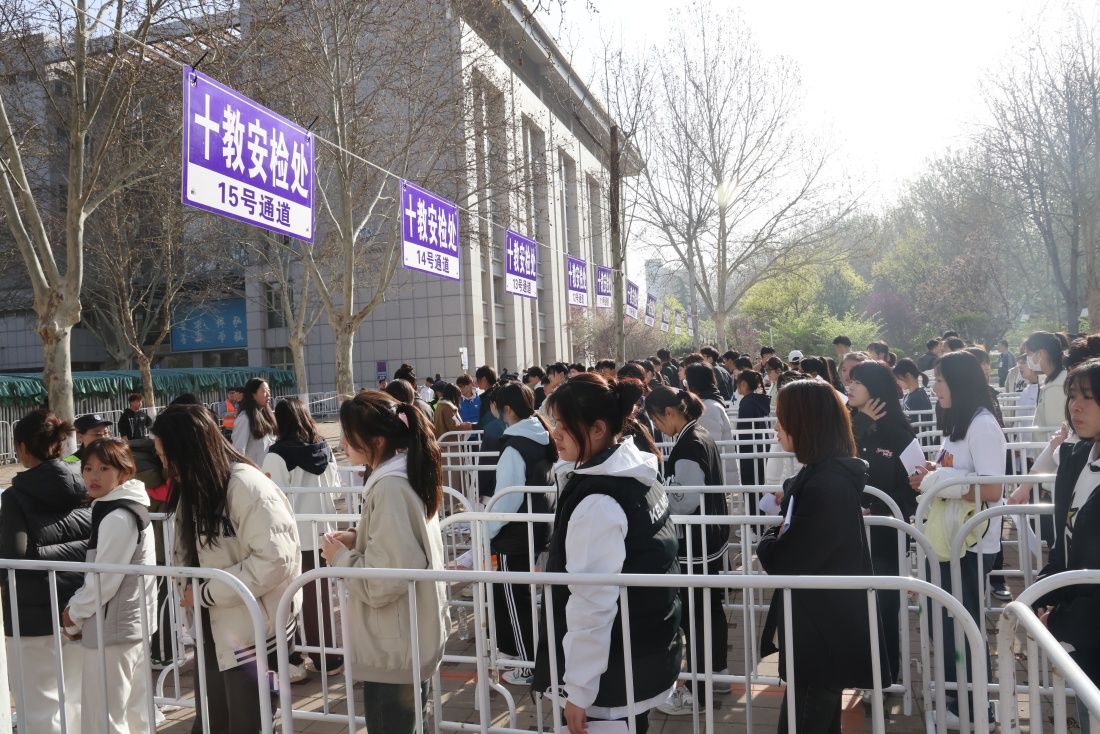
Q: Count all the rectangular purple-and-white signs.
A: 10